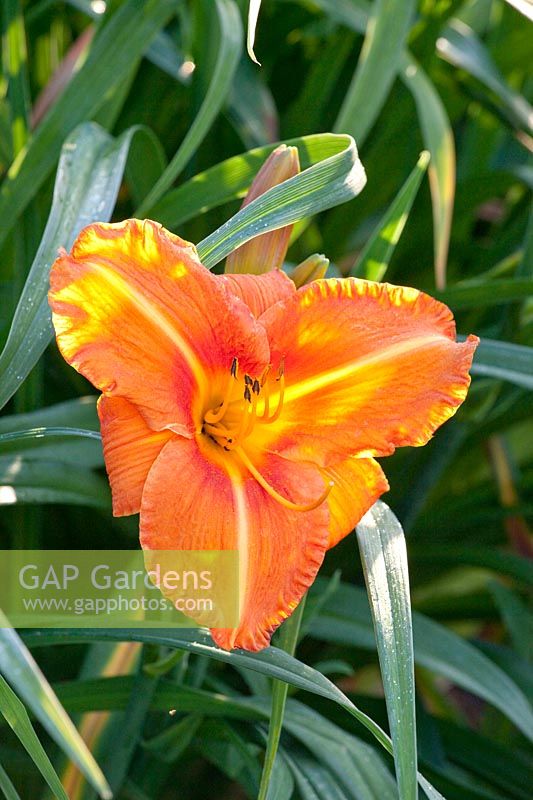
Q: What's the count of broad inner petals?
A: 3